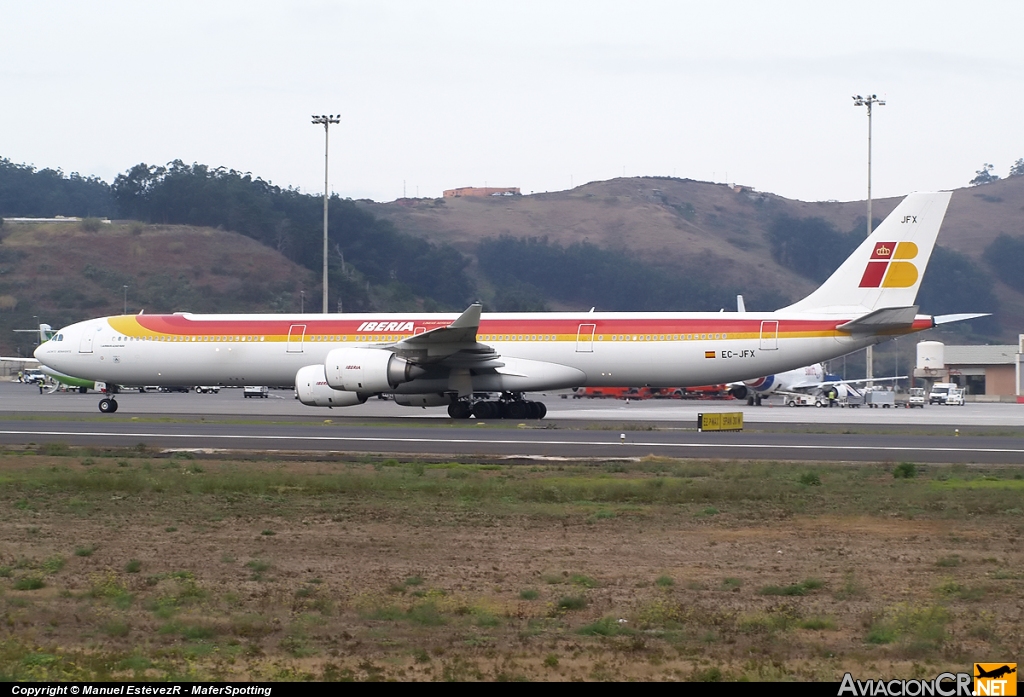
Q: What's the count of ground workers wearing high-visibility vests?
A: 3